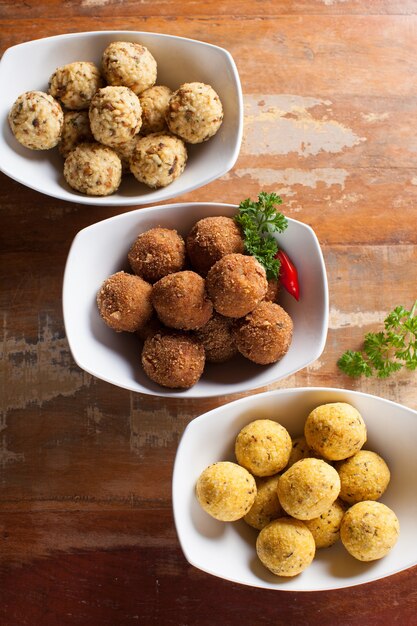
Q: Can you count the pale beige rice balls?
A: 10